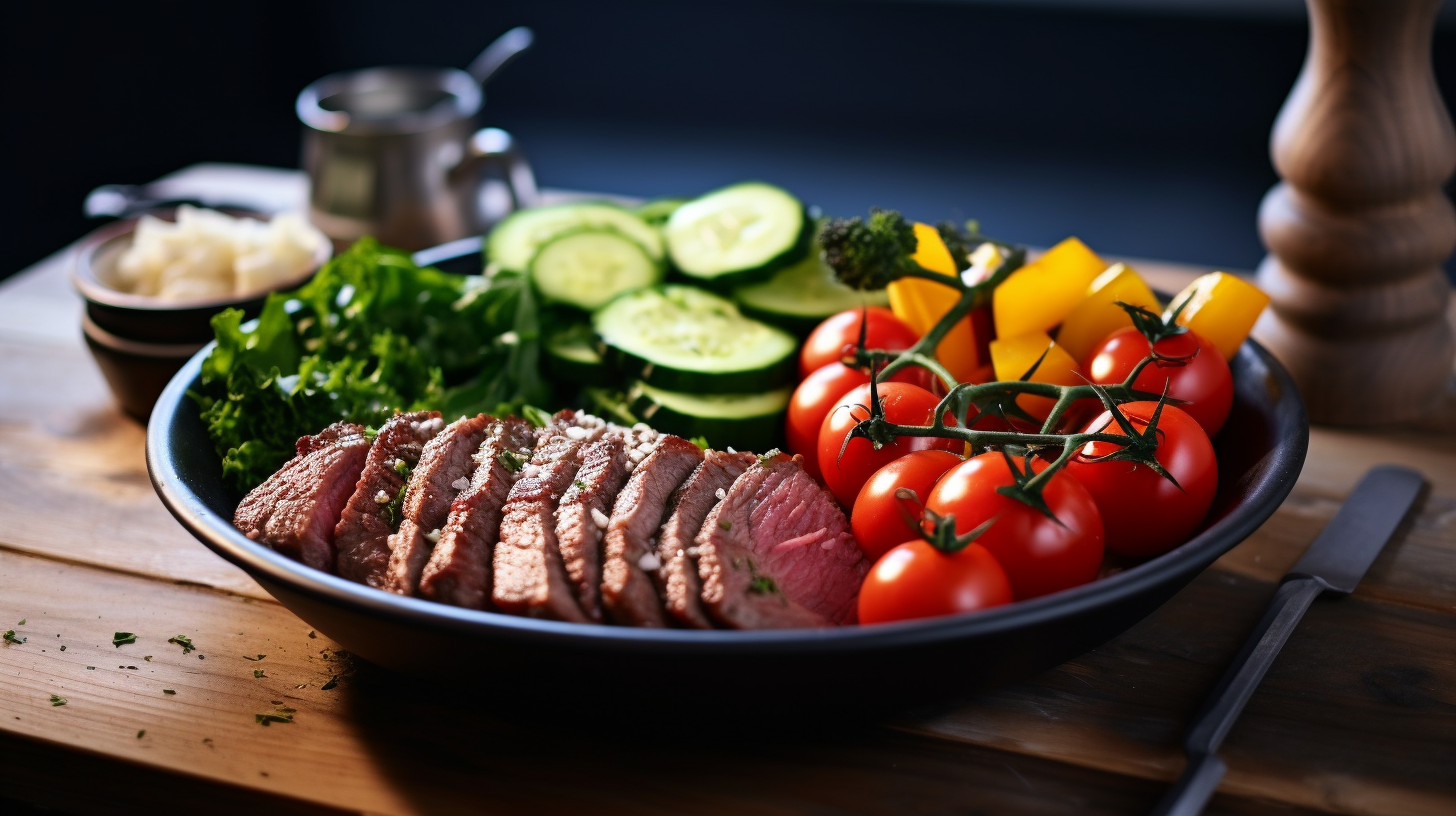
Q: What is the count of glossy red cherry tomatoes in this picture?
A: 8